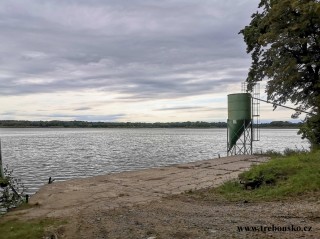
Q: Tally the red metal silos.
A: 0